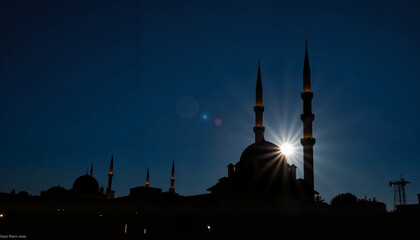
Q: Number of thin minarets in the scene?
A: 6